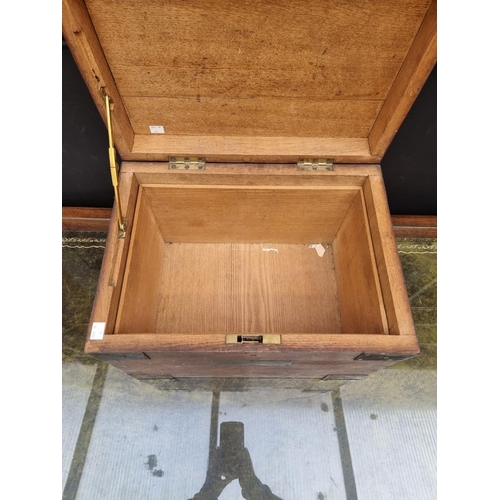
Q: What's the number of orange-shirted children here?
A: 0